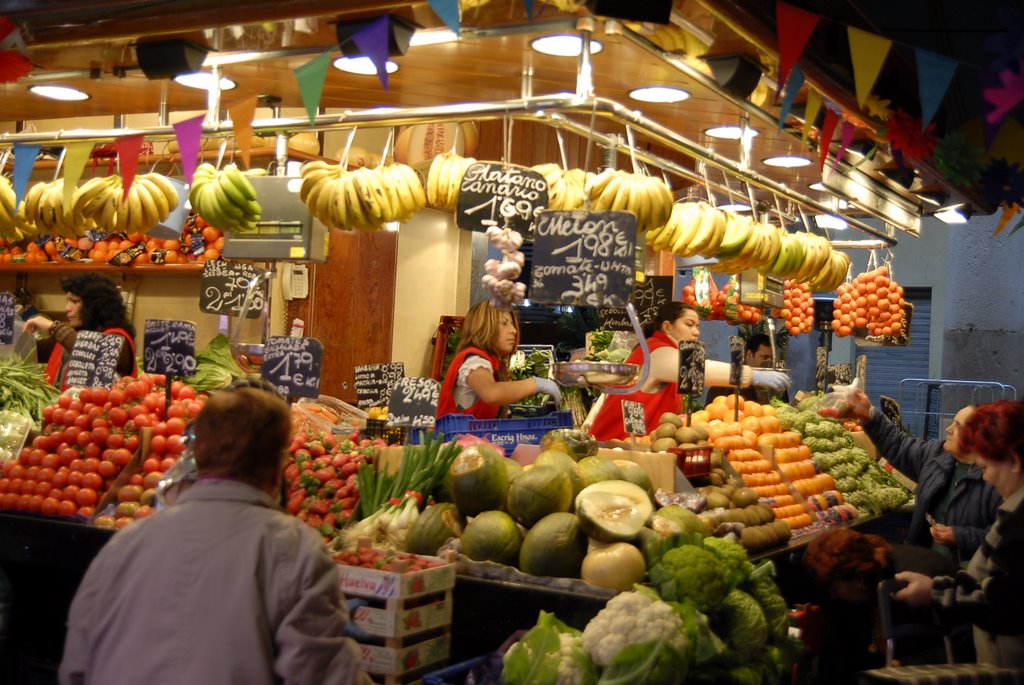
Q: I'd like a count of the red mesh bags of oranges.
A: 2